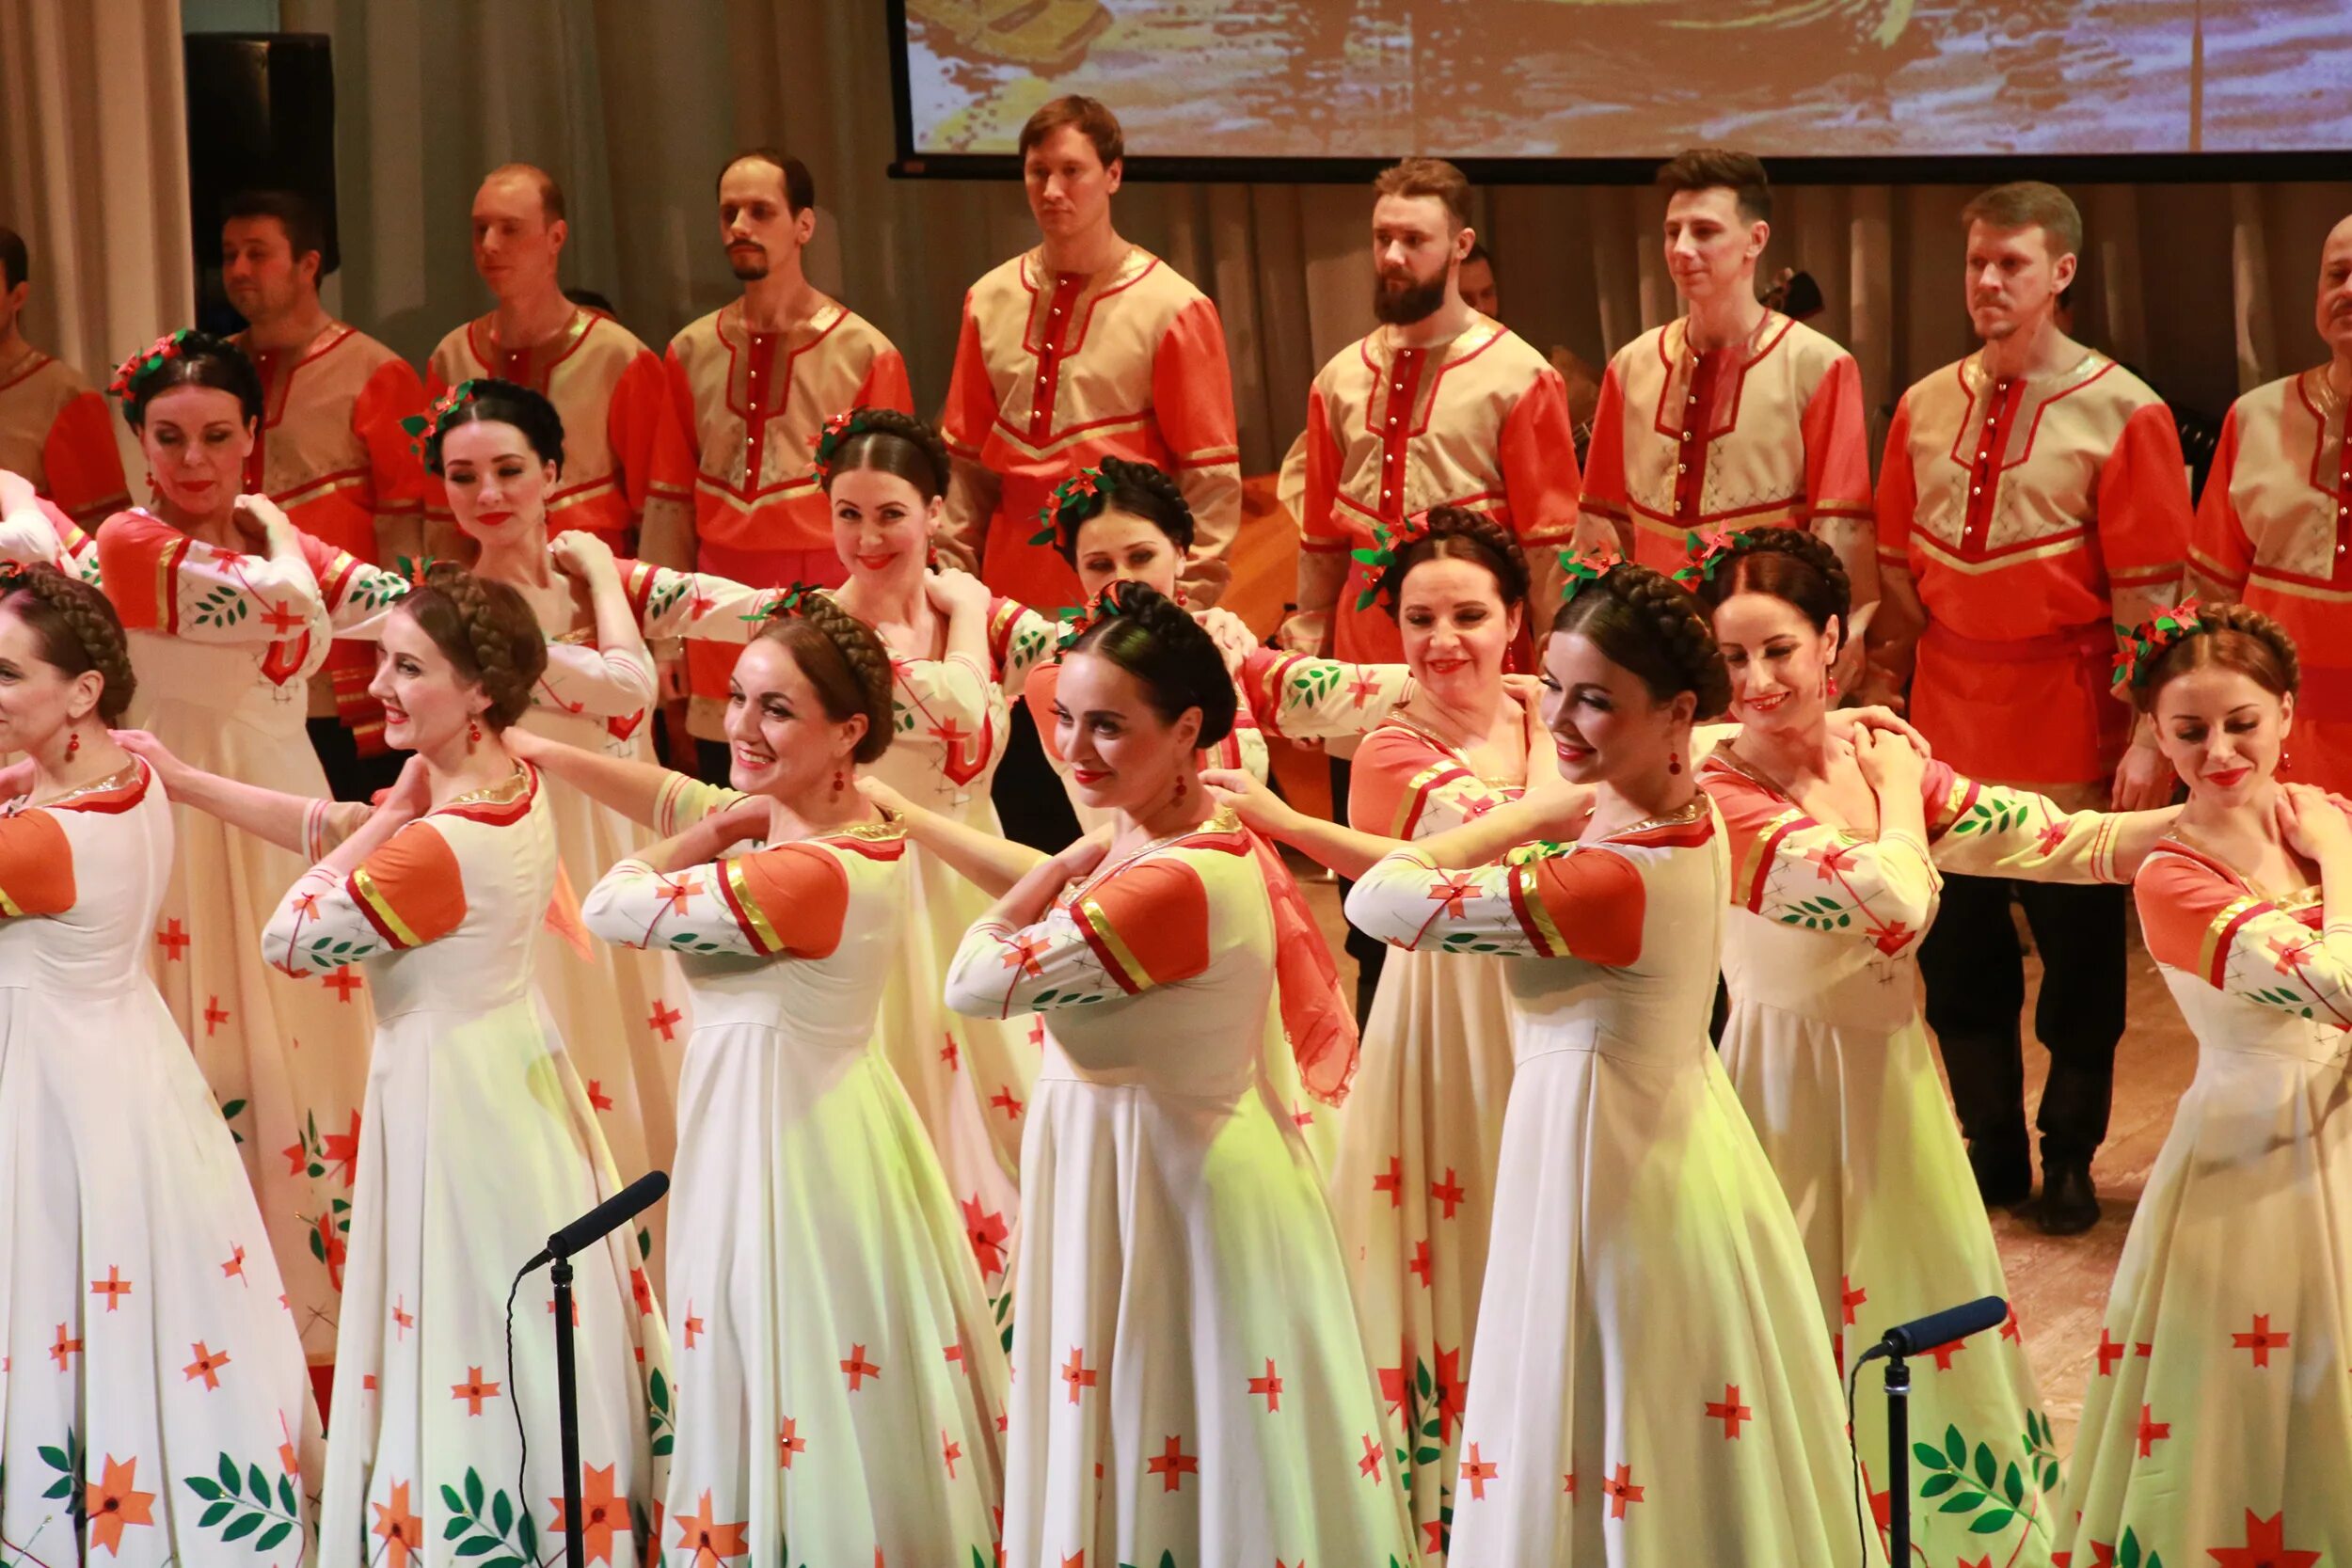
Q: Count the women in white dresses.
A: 12